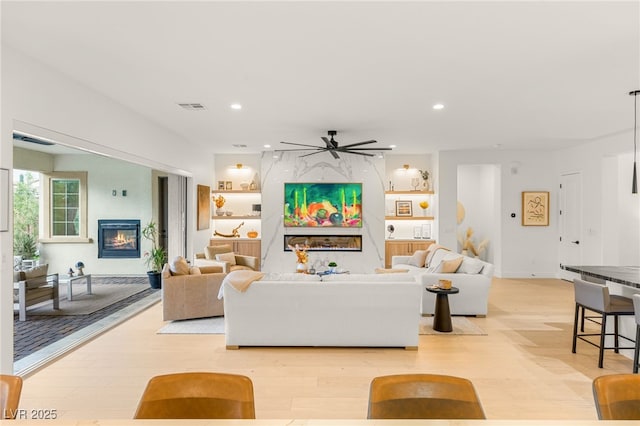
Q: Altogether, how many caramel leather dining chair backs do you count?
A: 4